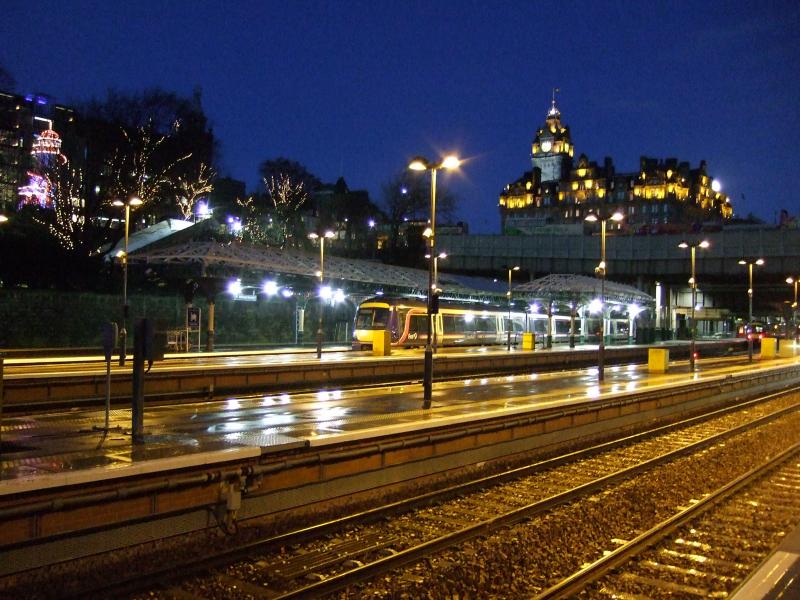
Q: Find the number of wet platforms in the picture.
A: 2